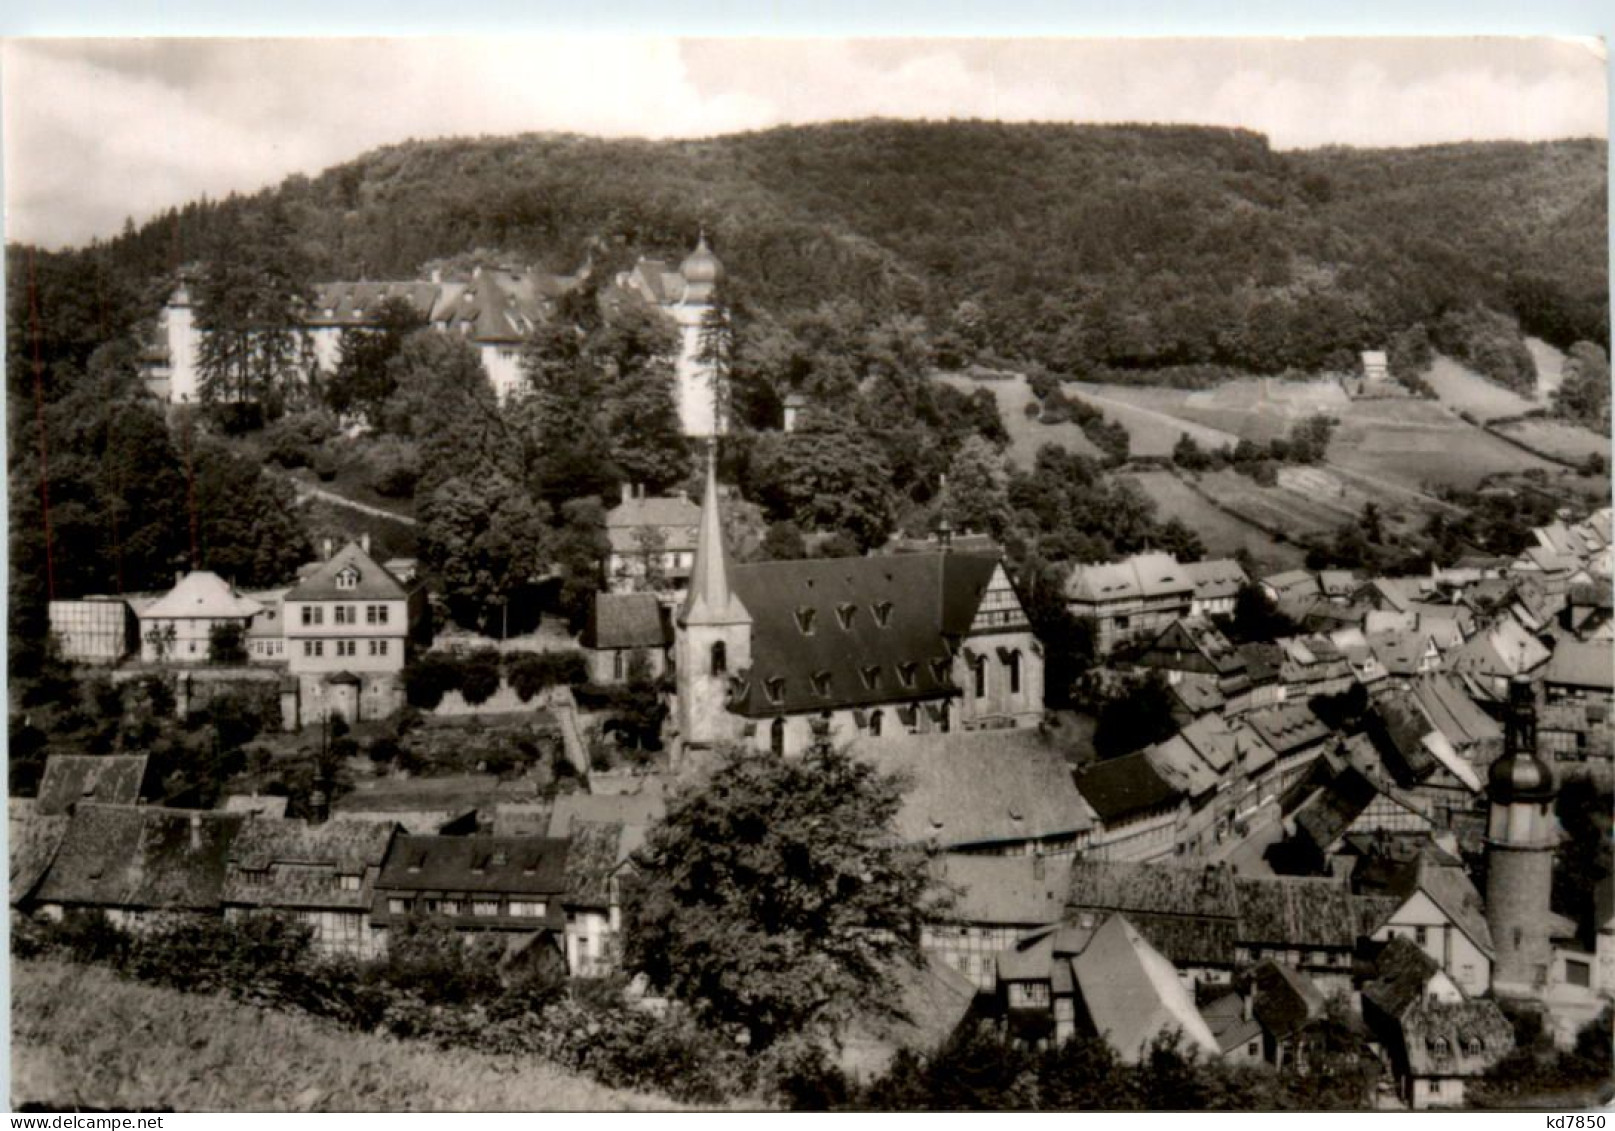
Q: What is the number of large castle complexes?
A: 1